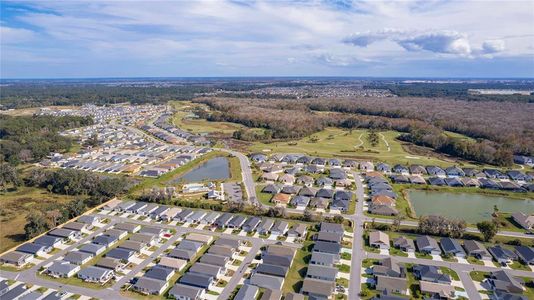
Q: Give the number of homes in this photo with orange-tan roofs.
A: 3